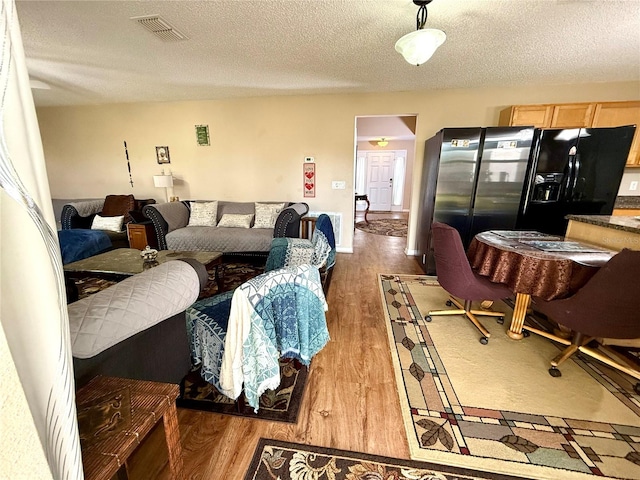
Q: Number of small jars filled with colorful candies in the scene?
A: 0